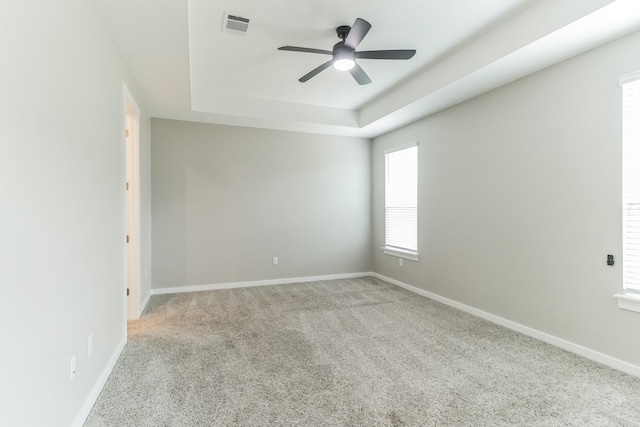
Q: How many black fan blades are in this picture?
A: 5